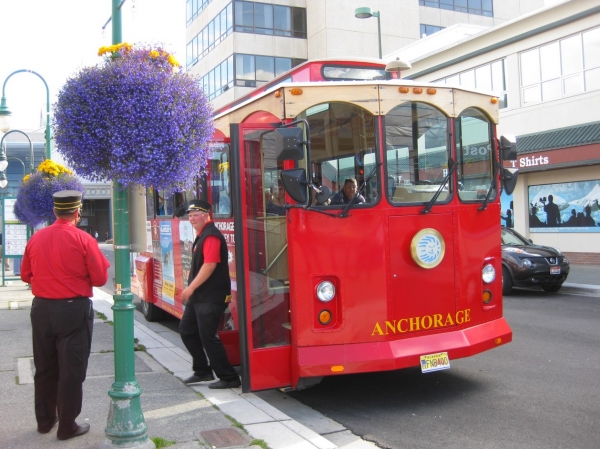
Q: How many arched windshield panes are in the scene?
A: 3